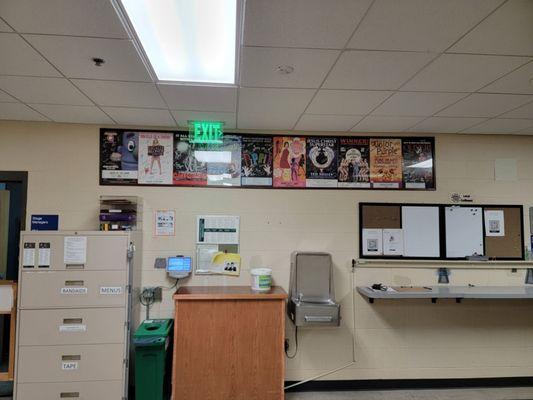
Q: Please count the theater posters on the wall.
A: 10